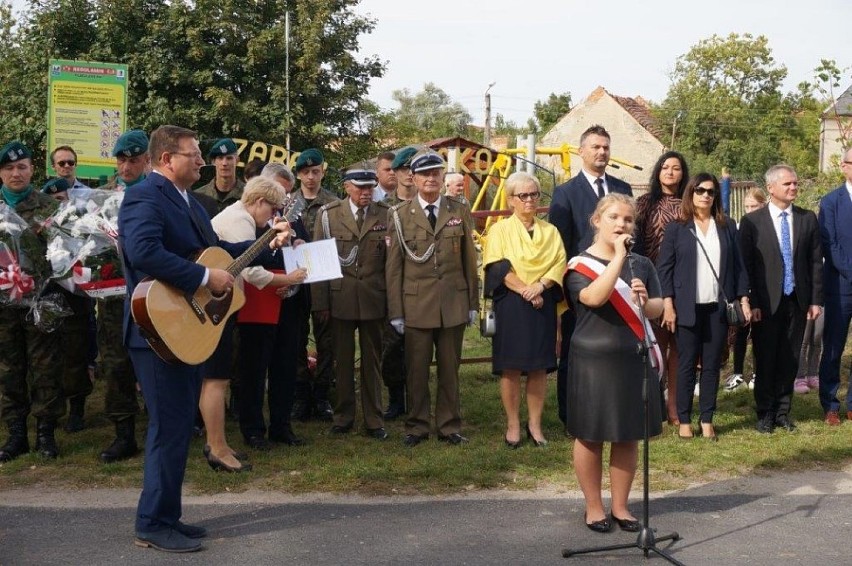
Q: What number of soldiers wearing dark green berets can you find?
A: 6